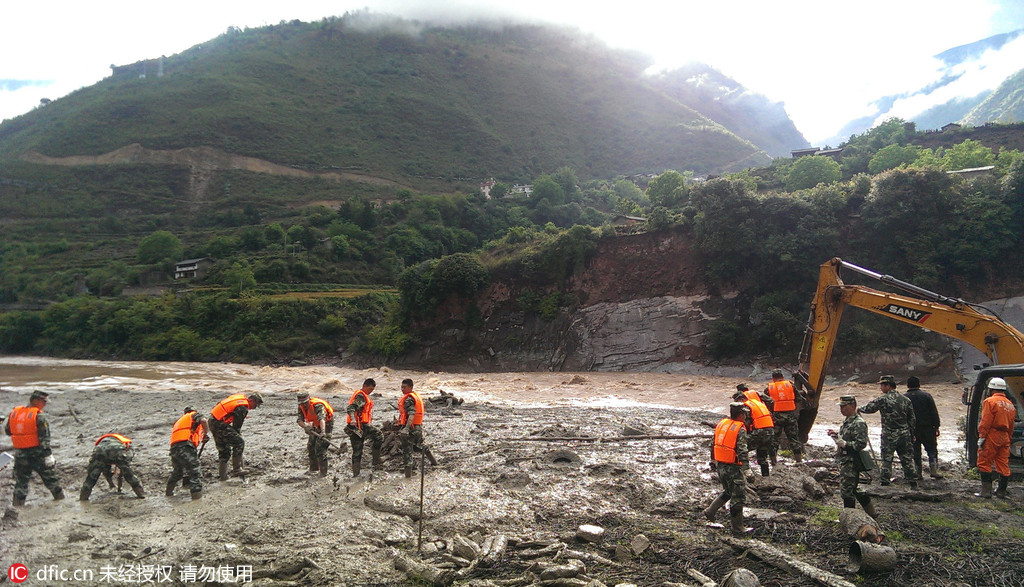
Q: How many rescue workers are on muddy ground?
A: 15